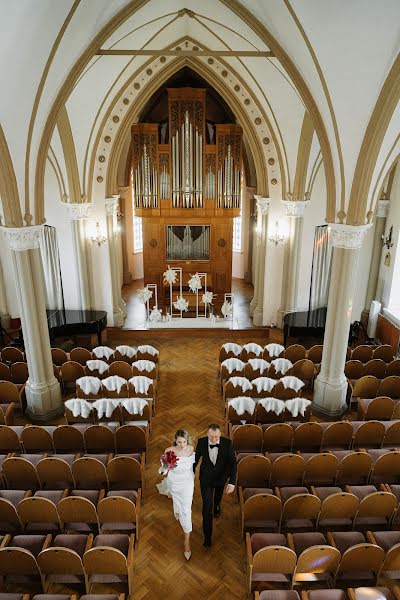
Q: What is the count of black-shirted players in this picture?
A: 0